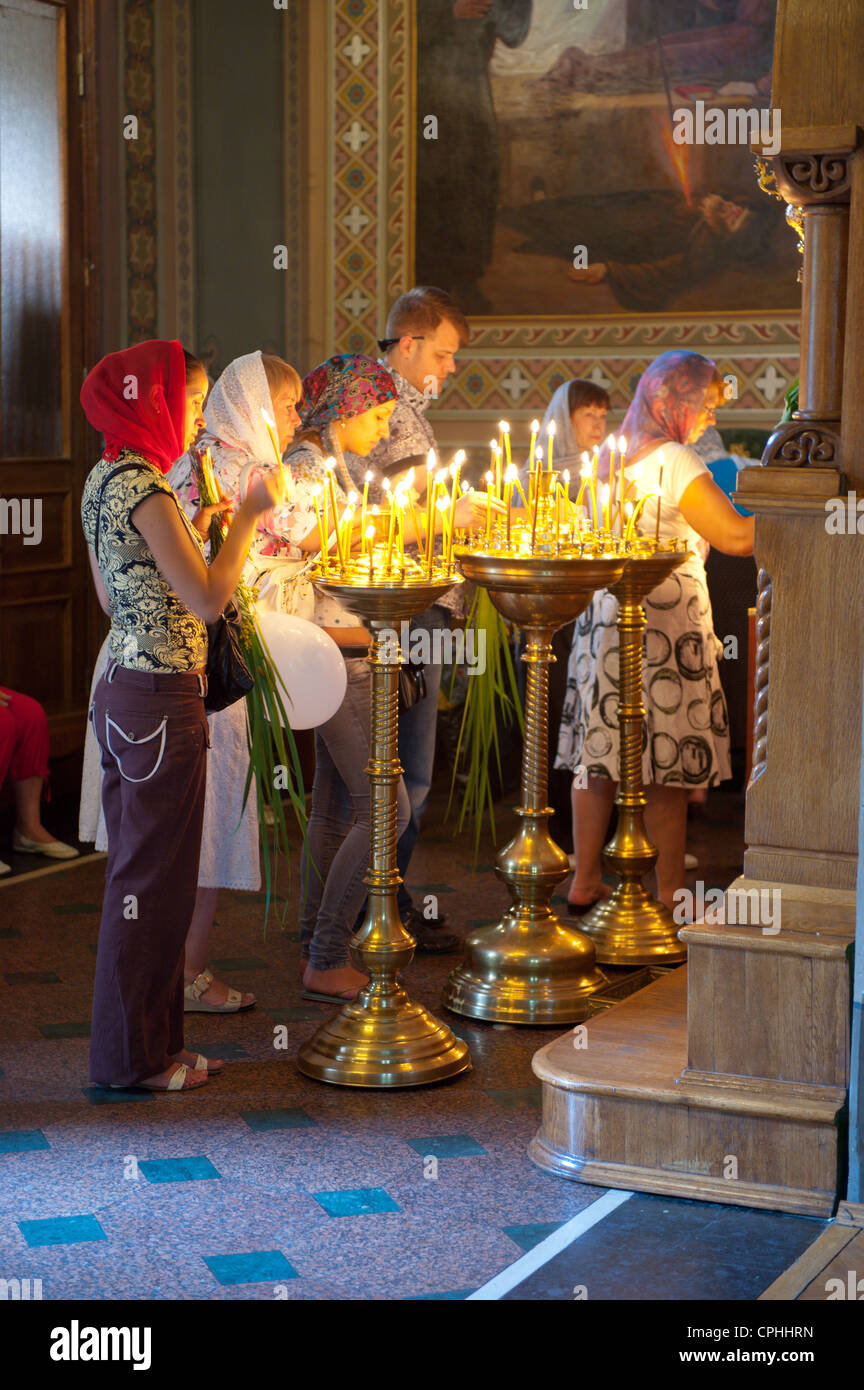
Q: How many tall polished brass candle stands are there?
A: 3